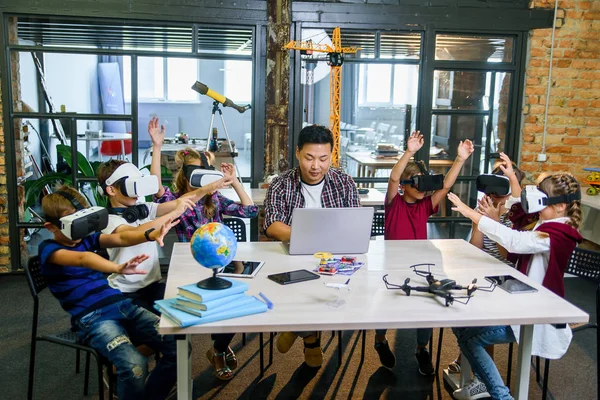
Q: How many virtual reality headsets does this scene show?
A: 6